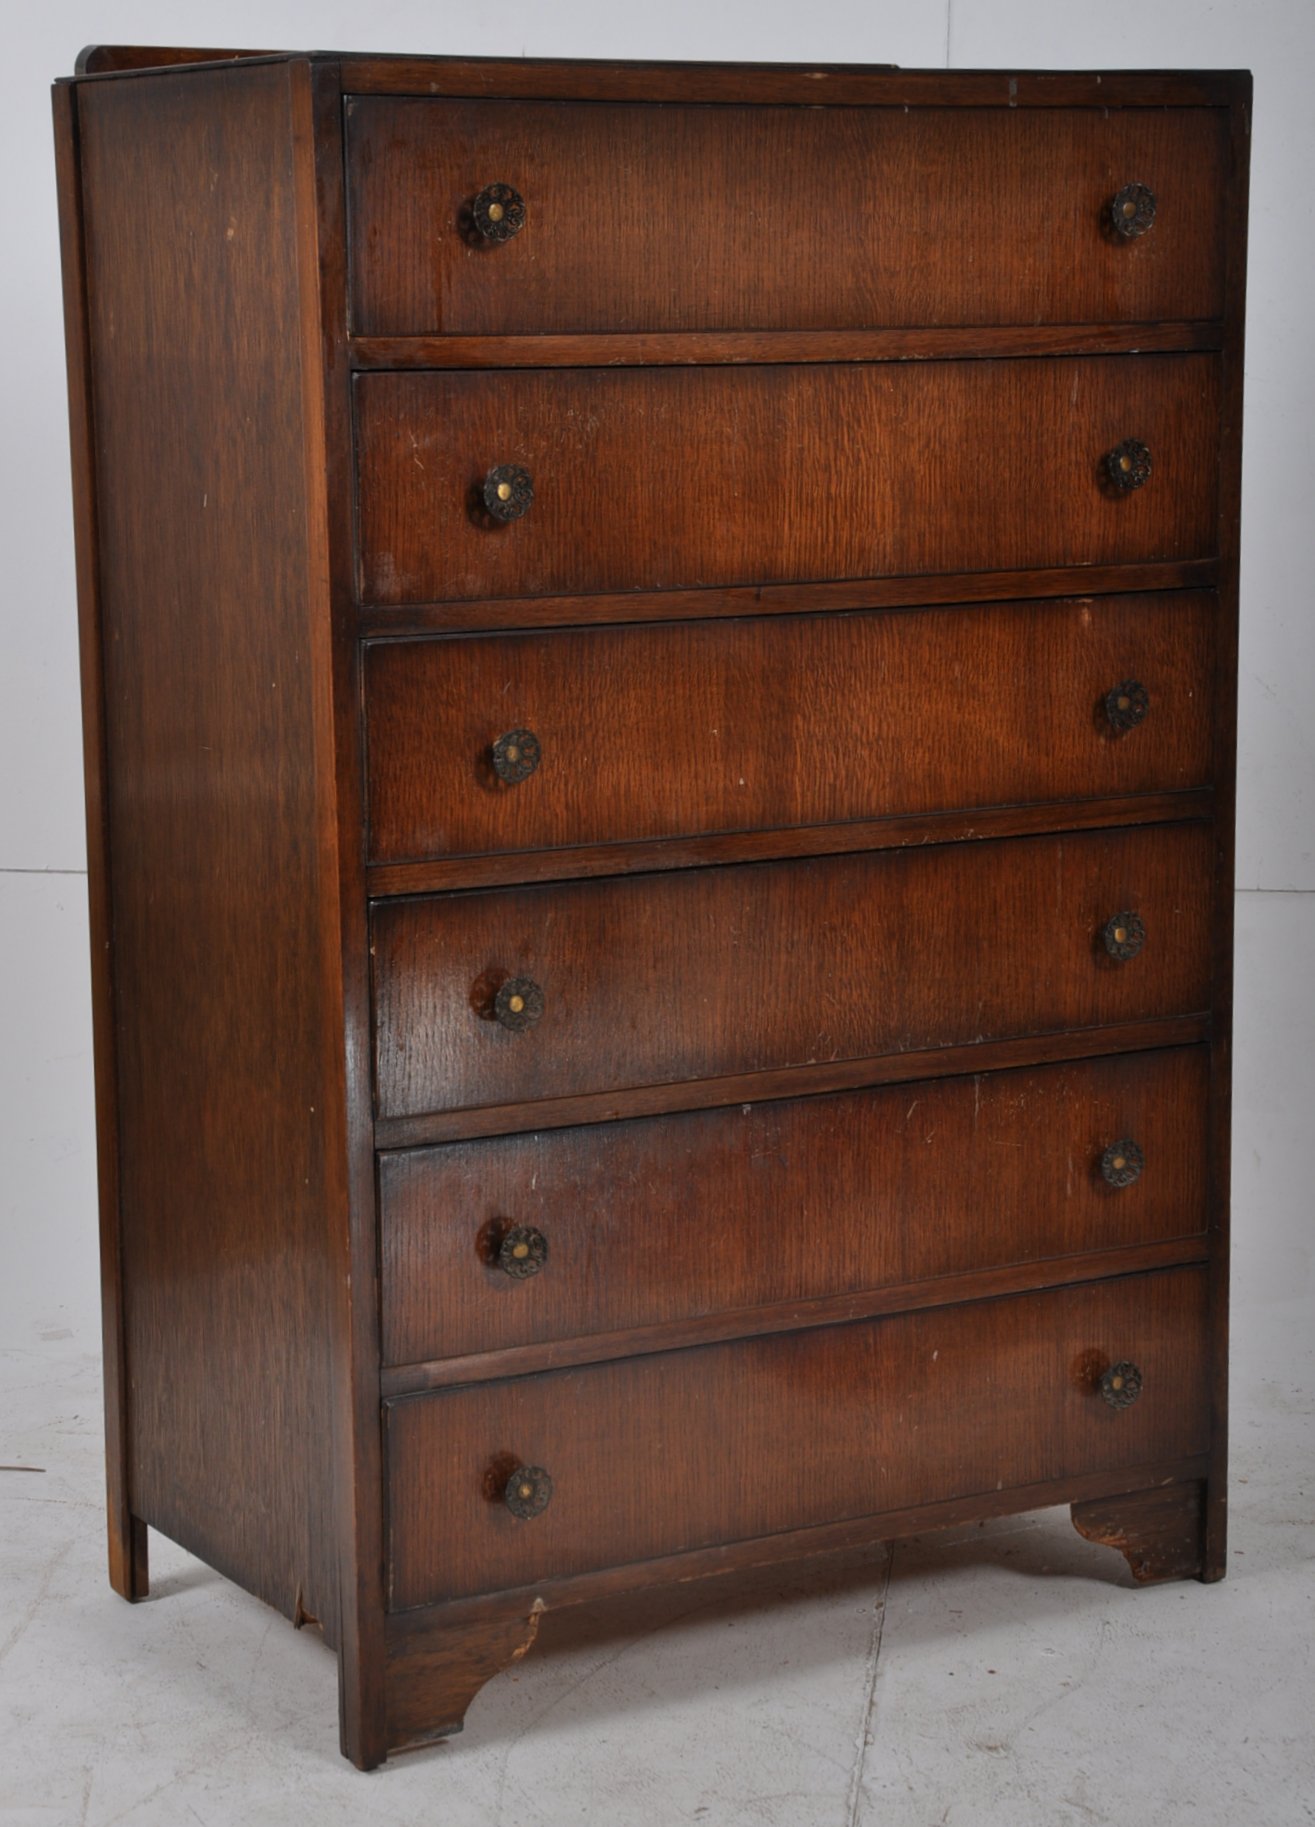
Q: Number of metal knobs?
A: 12